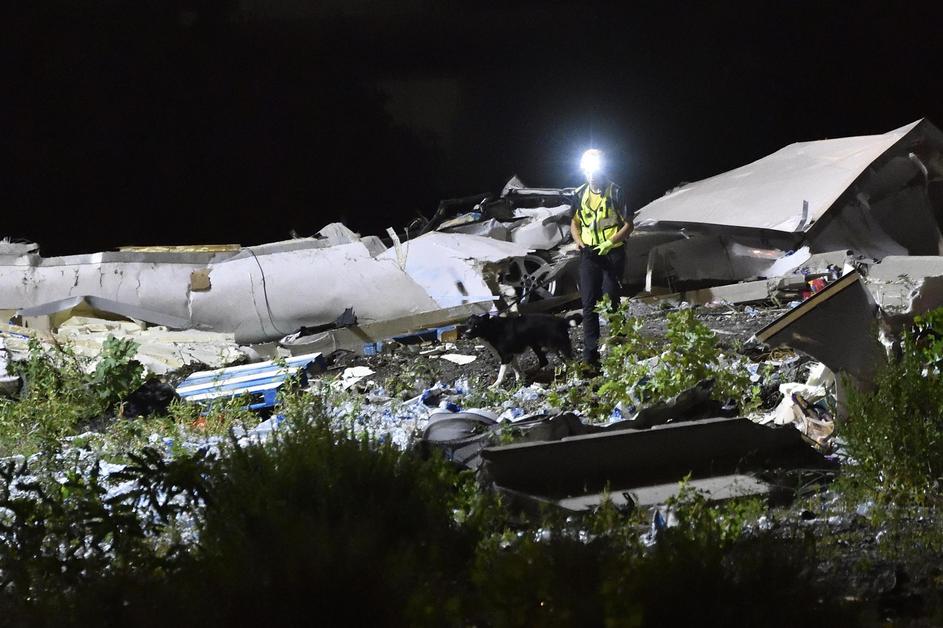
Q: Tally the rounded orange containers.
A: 0